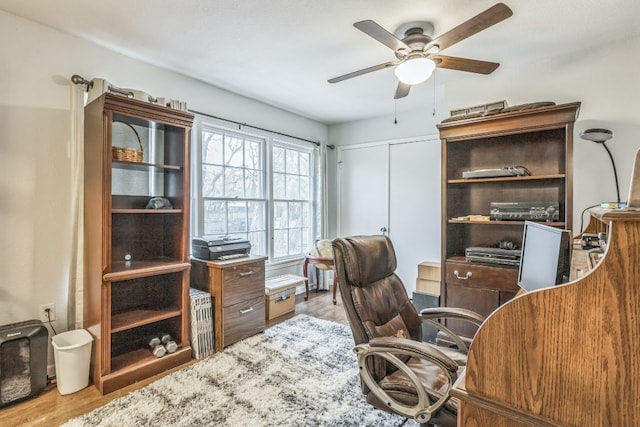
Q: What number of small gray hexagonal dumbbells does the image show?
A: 2